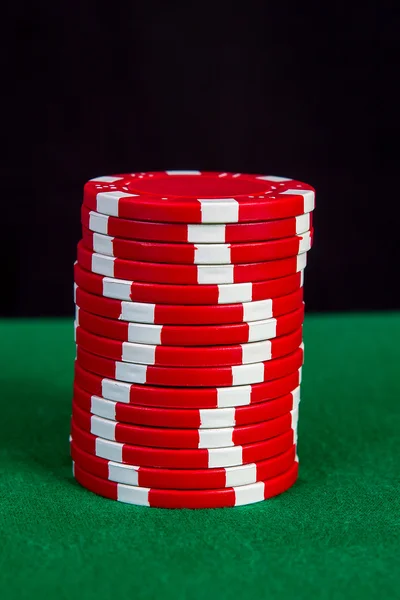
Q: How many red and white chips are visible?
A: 15